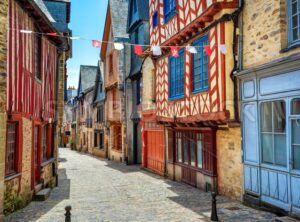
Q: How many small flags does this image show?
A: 11